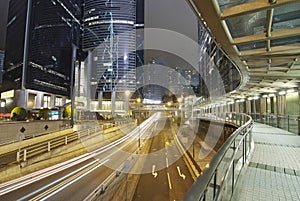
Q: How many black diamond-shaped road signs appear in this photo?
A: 2